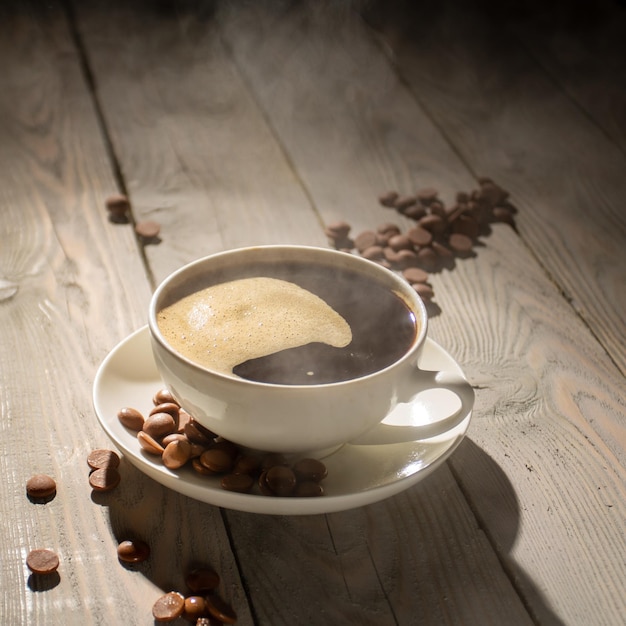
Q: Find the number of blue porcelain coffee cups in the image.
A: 0